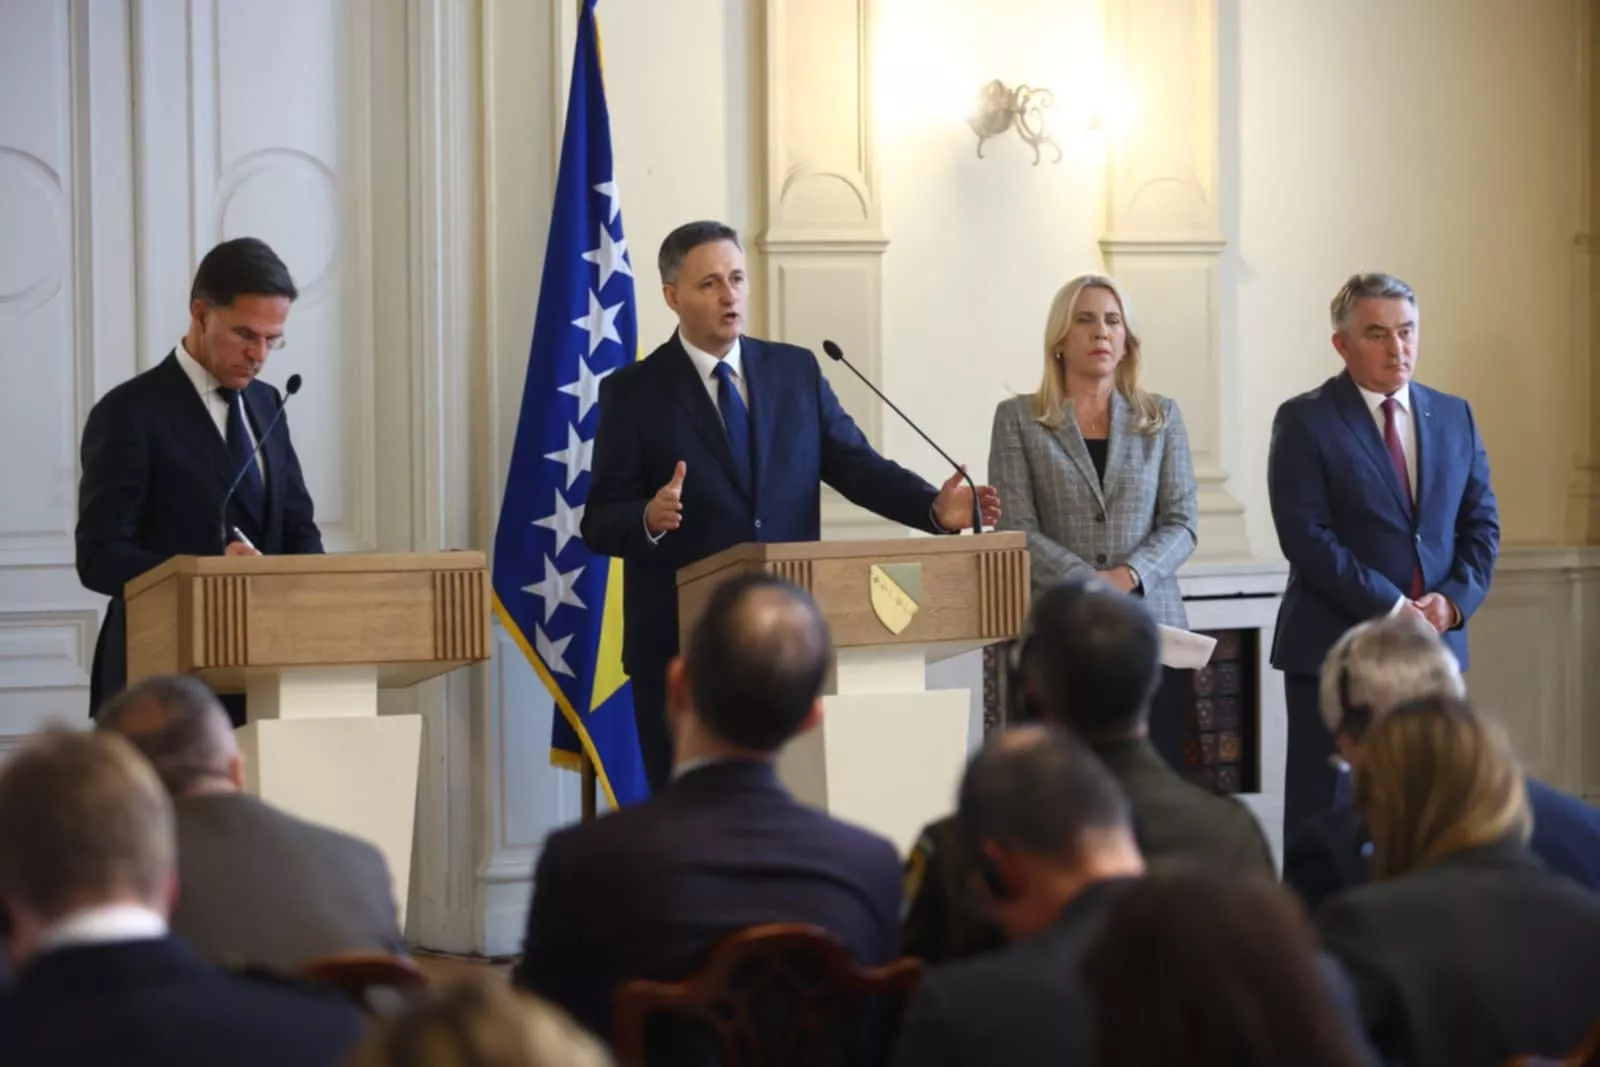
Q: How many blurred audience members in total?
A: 9